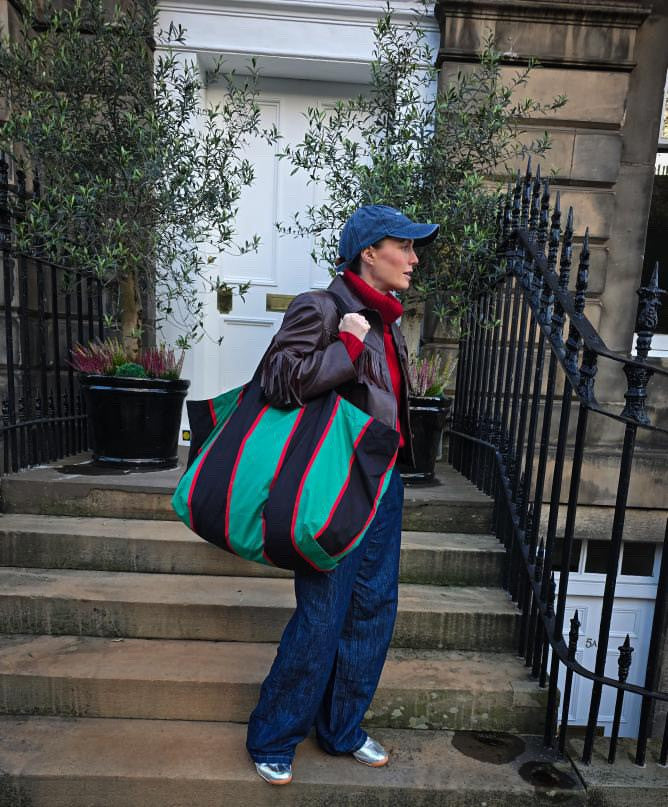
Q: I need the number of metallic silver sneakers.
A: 2